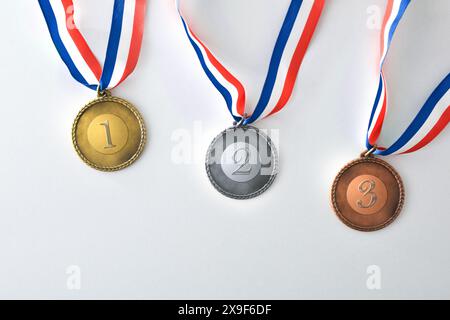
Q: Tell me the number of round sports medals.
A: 3